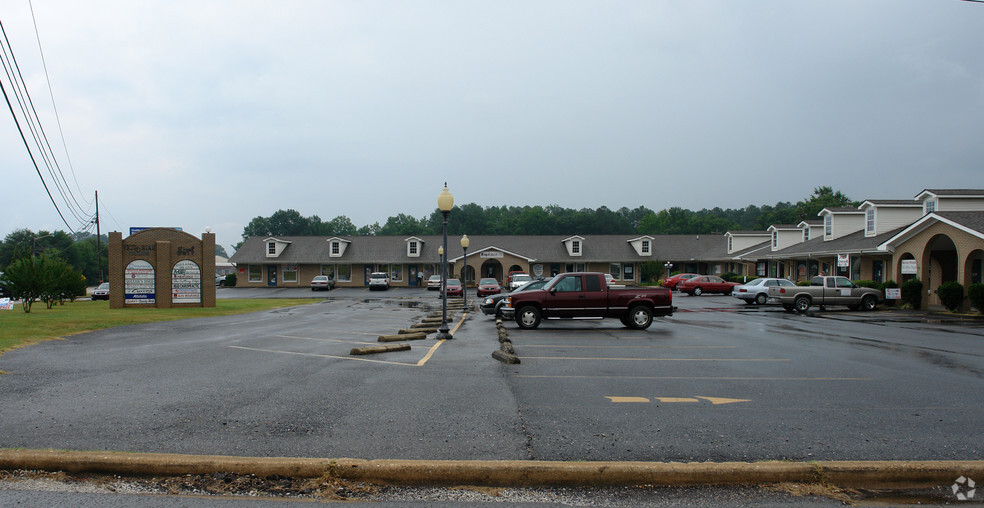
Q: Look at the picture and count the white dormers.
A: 11